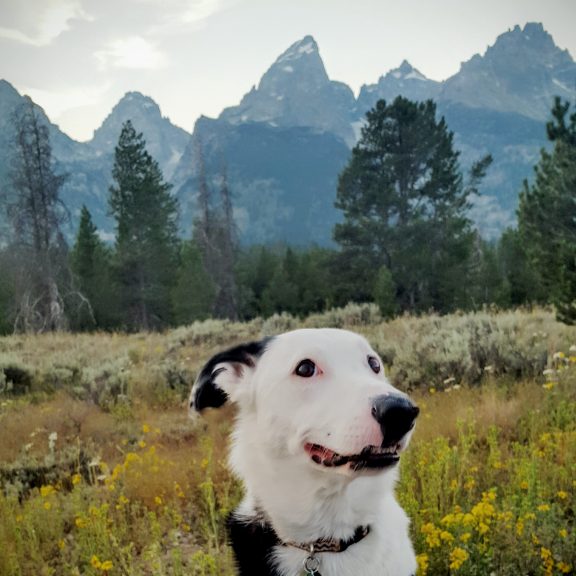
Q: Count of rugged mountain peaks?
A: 5